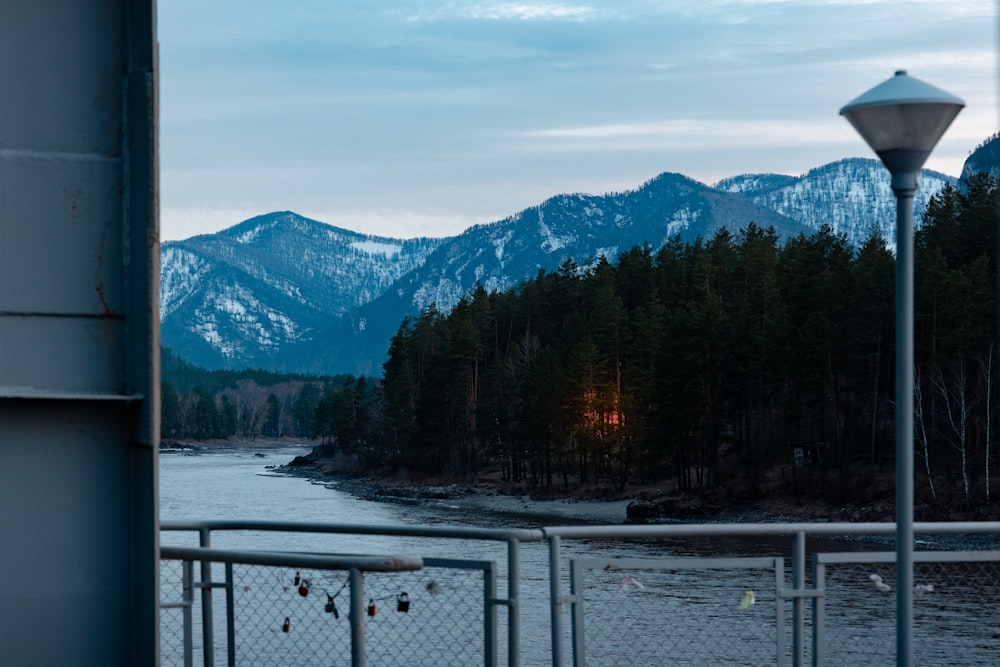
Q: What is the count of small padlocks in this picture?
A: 6